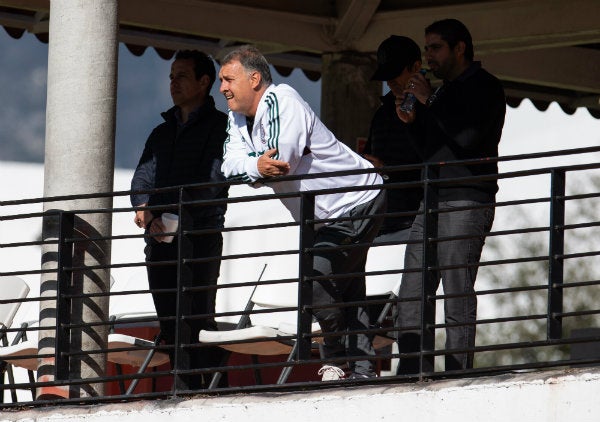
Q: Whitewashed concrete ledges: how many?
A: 1